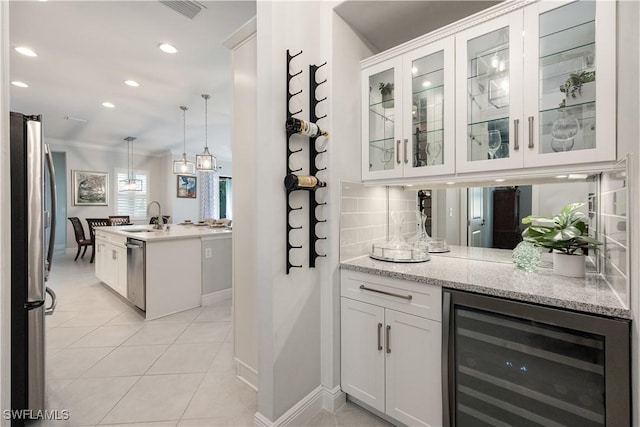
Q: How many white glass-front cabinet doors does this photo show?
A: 4